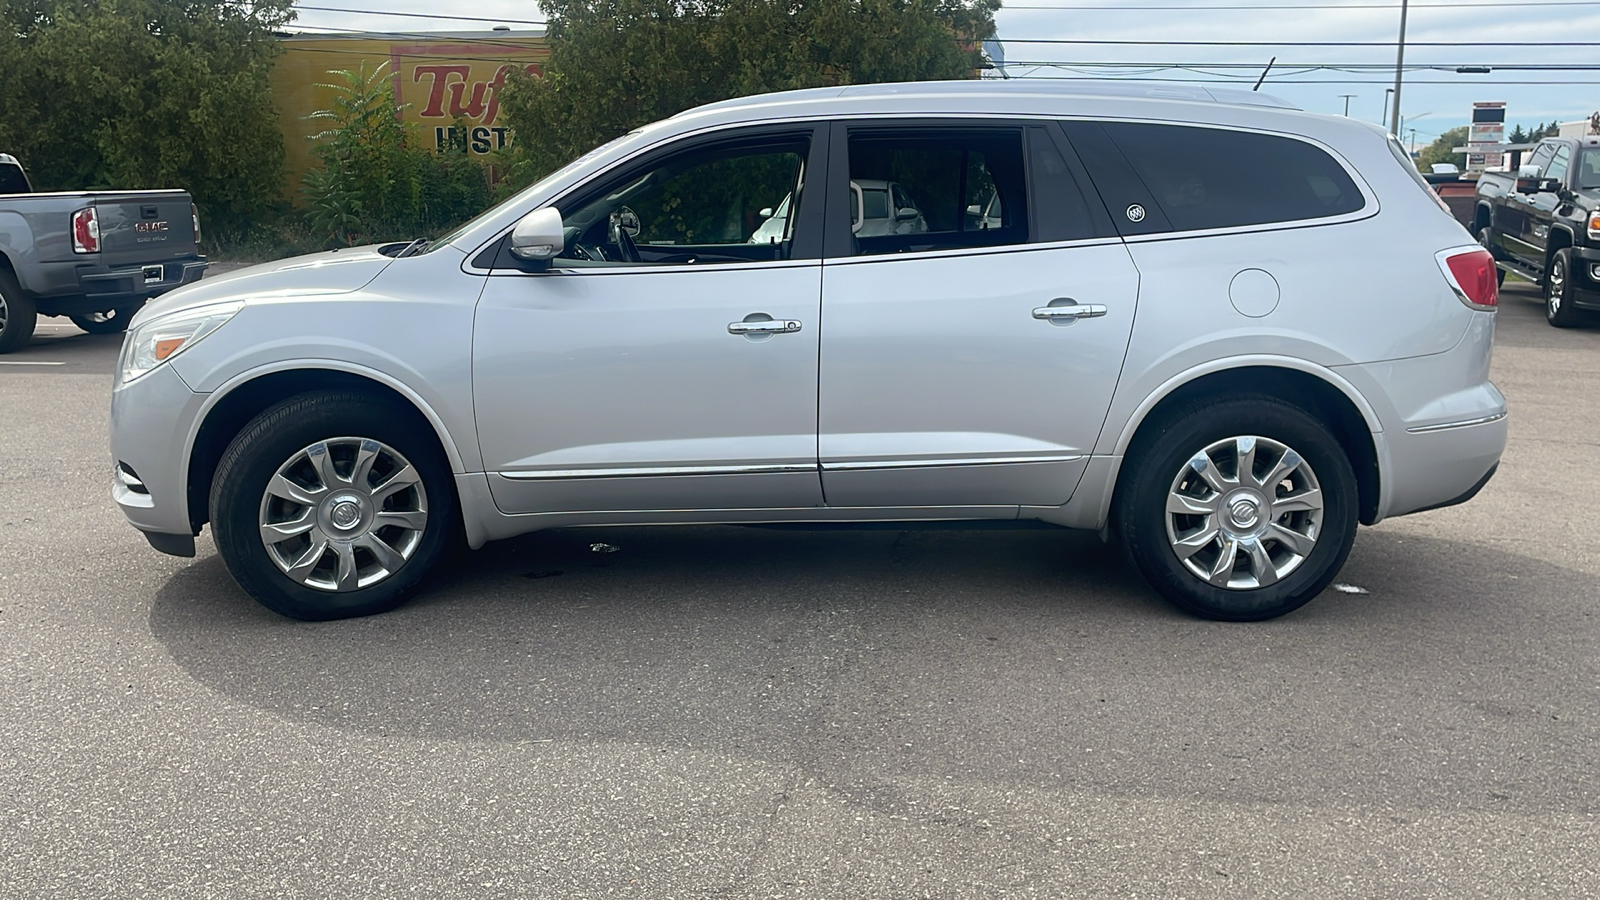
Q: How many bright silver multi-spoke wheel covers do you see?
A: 2